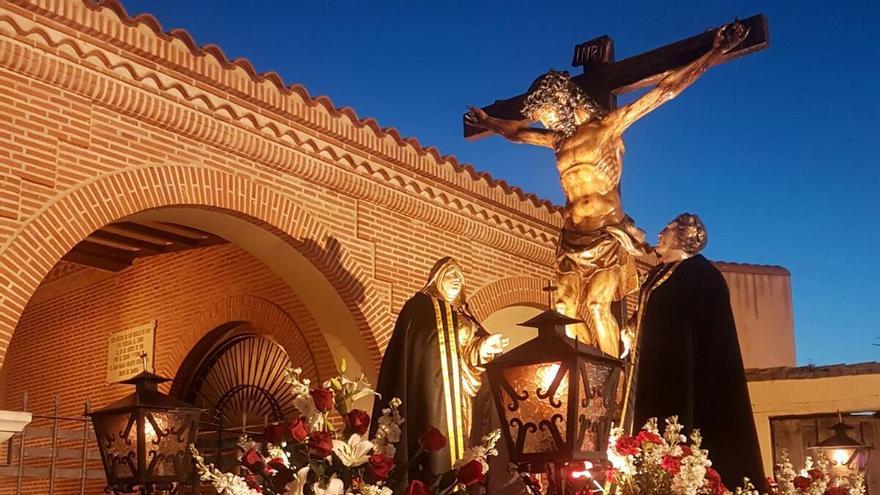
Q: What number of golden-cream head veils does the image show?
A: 1